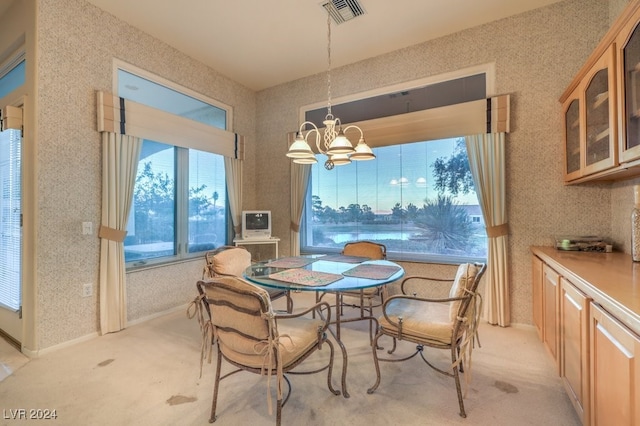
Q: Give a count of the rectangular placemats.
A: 4